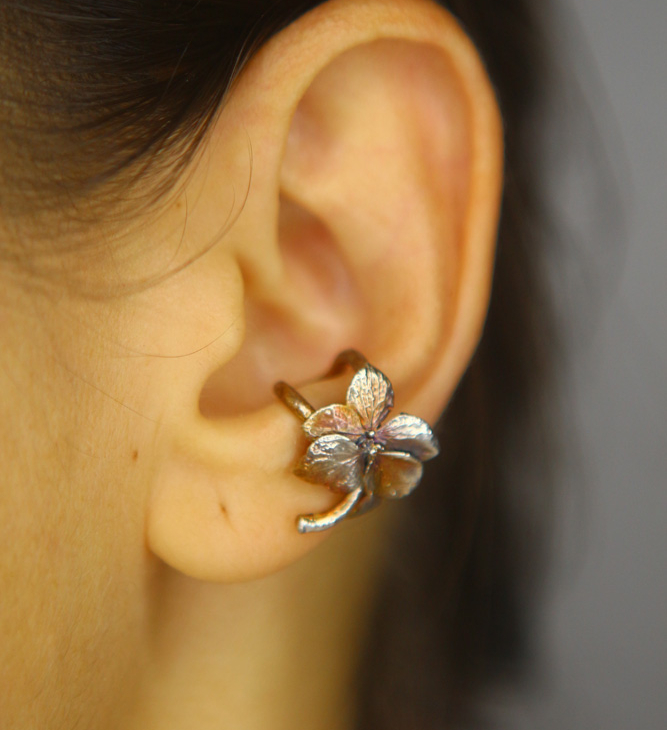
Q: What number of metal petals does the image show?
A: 5